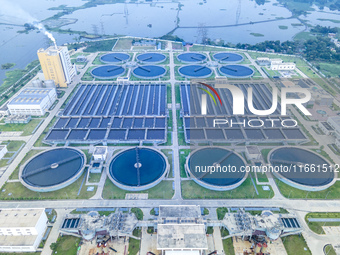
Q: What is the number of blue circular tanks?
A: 12